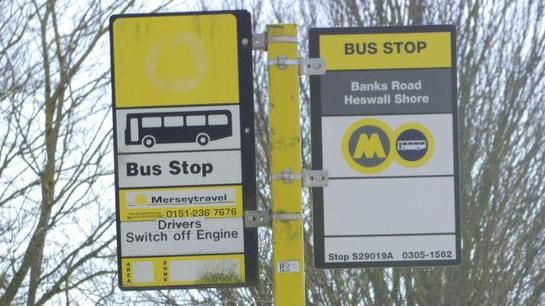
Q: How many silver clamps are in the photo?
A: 4